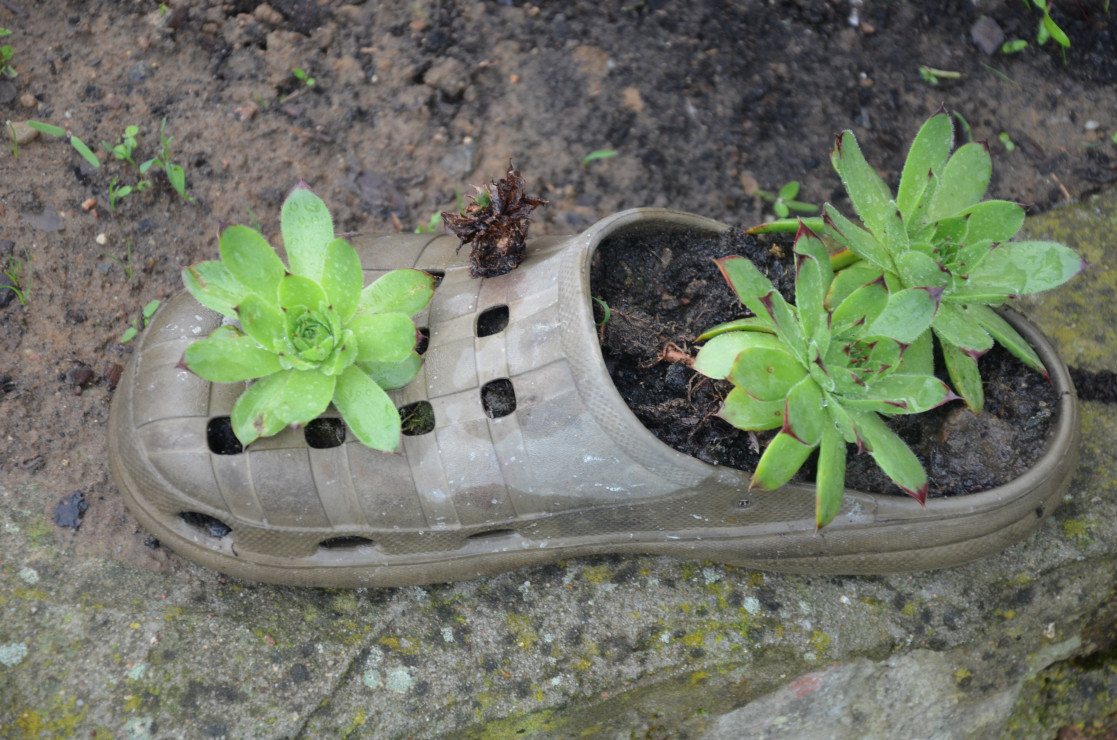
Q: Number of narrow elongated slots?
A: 3